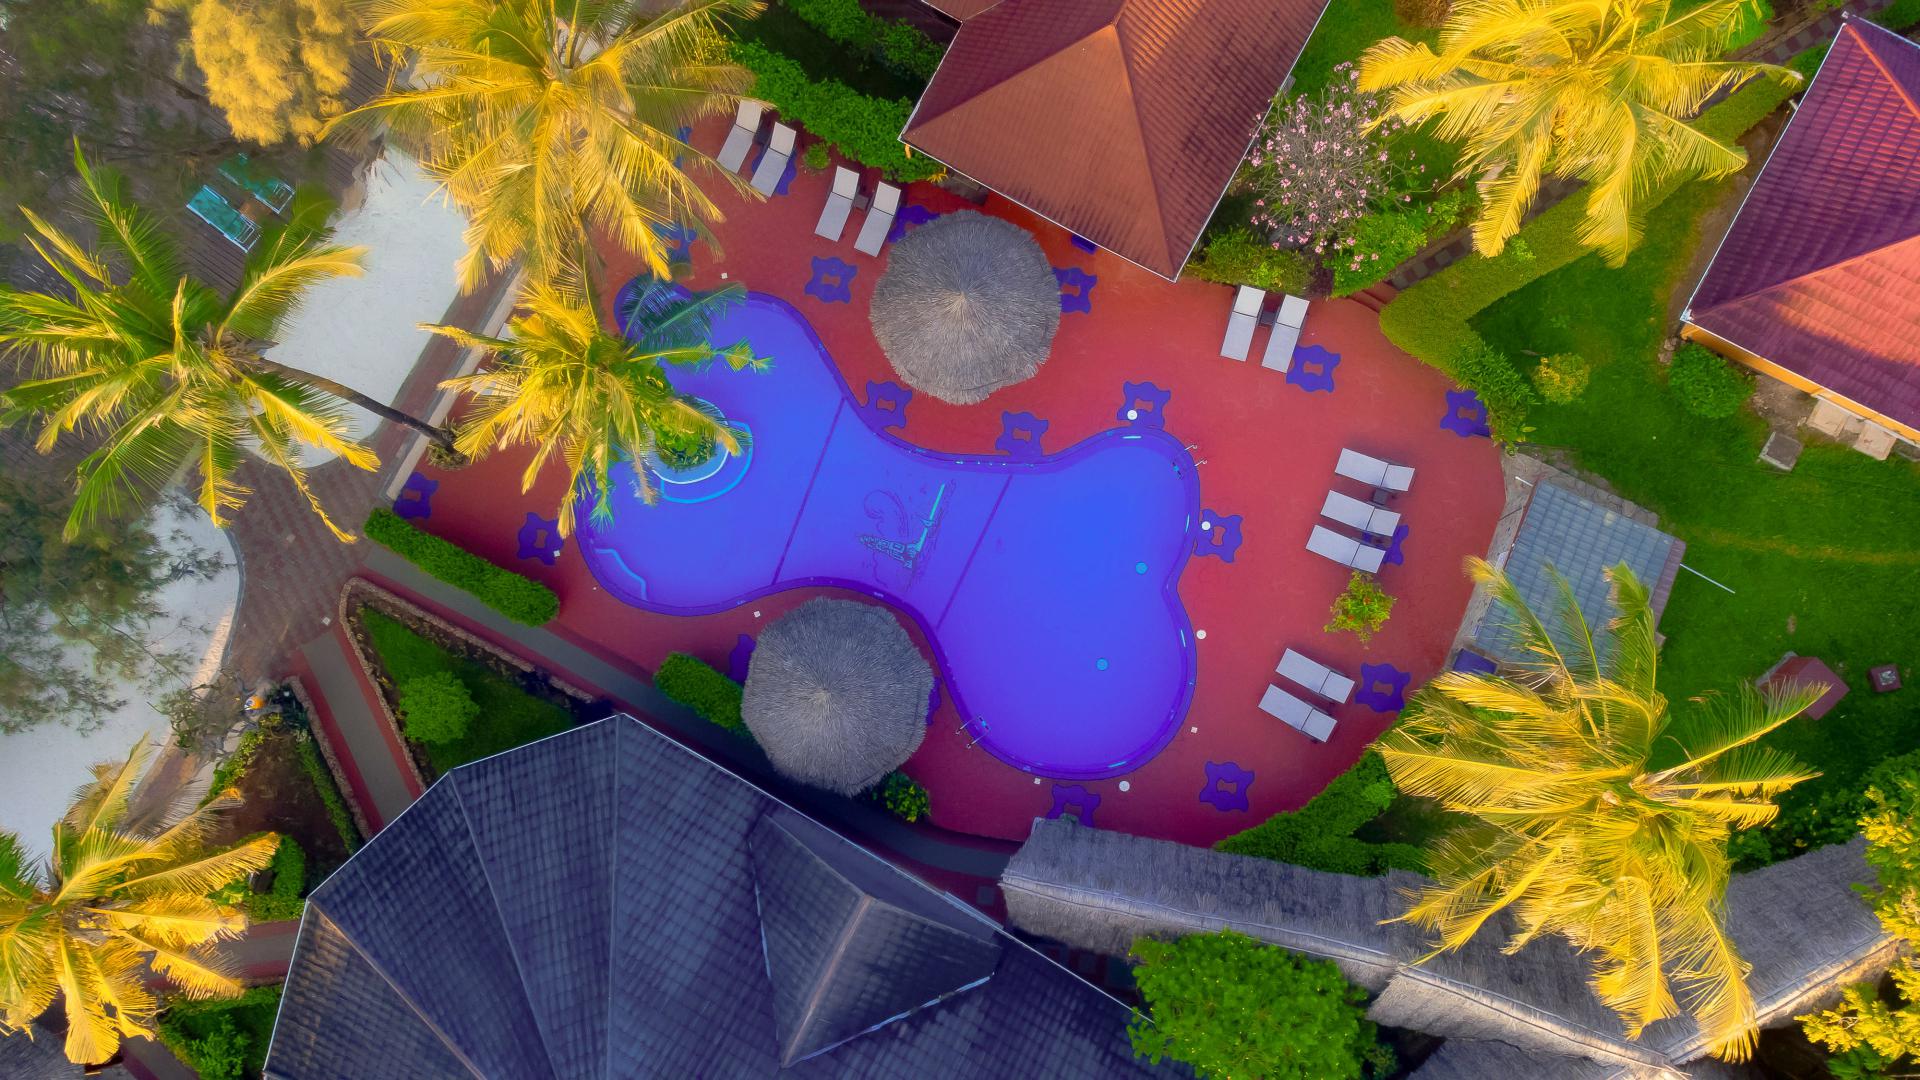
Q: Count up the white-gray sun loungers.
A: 11